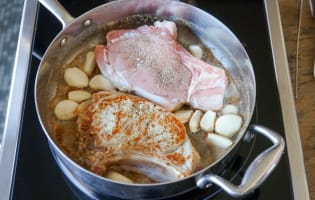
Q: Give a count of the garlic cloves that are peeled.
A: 13